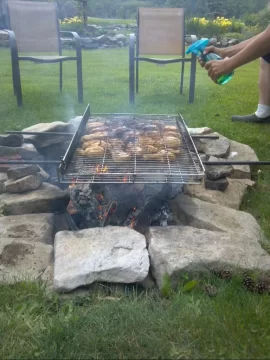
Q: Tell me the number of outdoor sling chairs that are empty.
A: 2